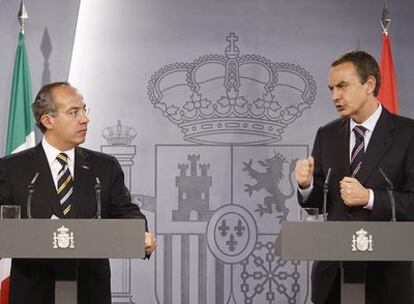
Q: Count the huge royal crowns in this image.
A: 1